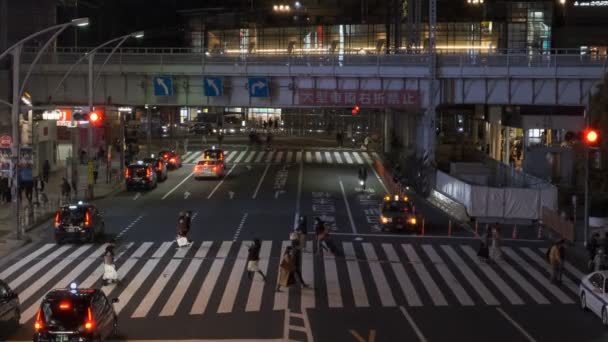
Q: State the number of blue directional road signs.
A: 3